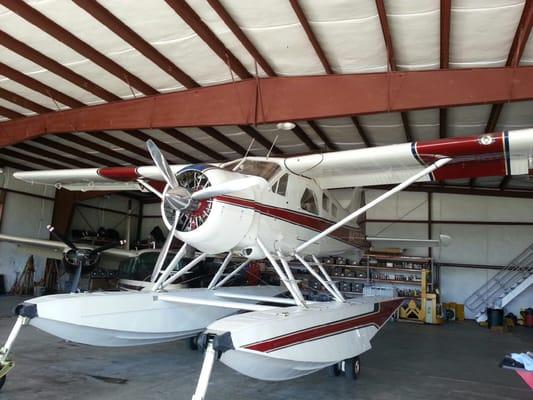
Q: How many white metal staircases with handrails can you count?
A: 1